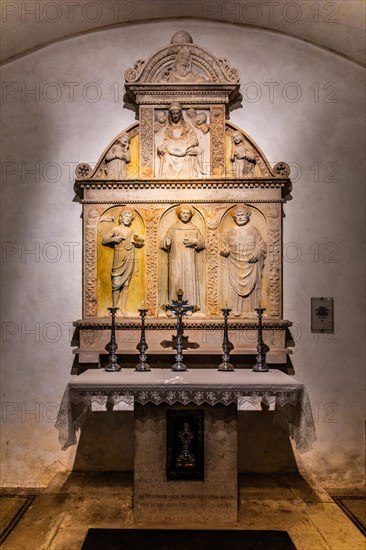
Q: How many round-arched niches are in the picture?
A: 3